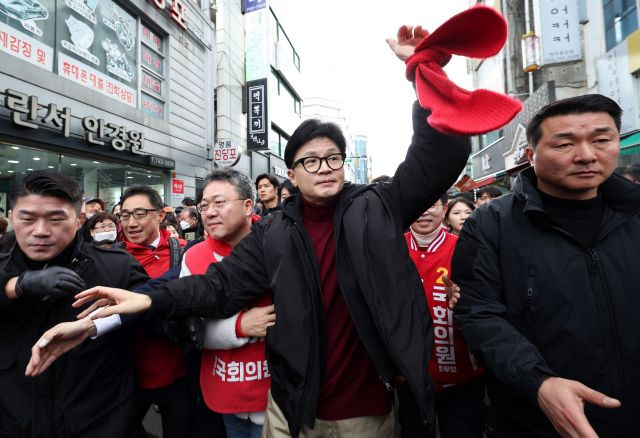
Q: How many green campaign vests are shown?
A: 0